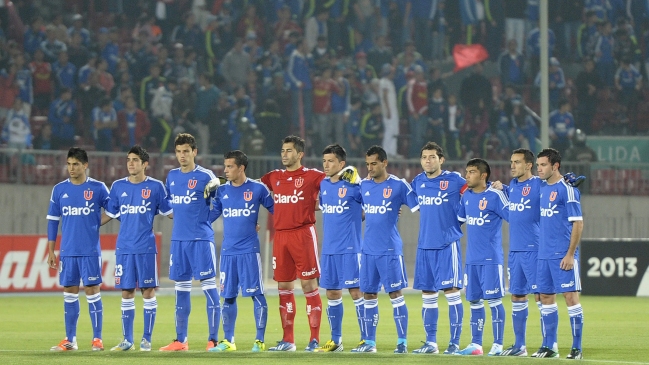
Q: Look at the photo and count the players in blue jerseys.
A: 10